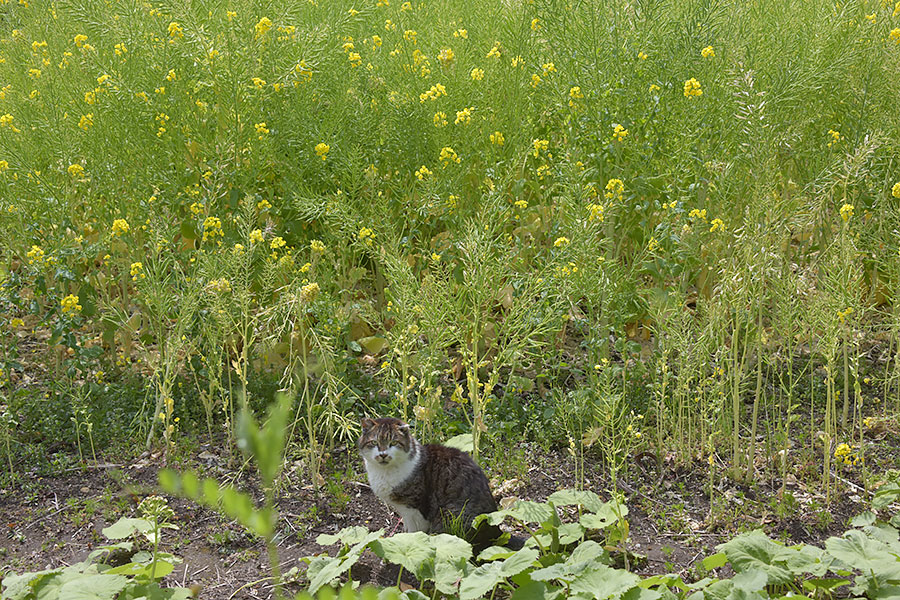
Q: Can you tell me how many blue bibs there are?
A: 0